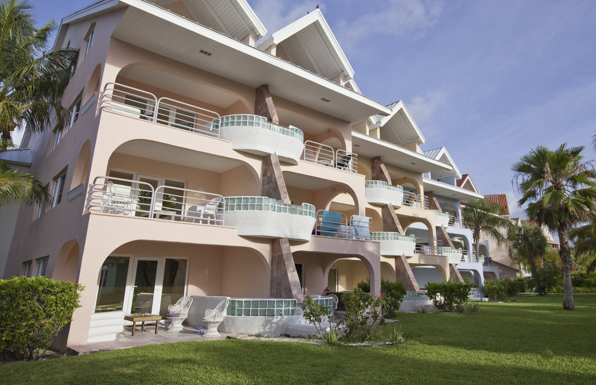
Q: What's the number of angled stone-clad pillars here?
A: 9